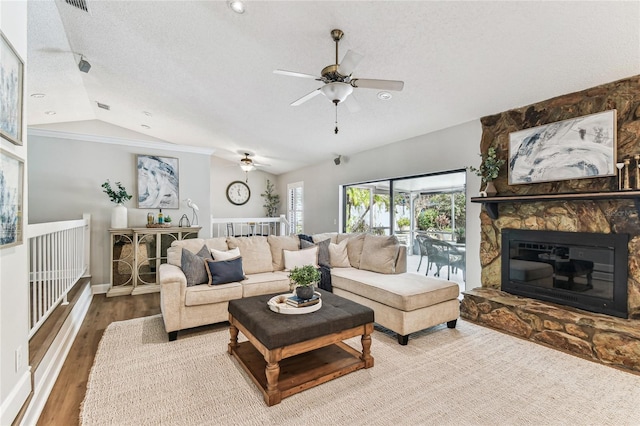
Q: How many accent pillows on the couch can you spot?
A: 6